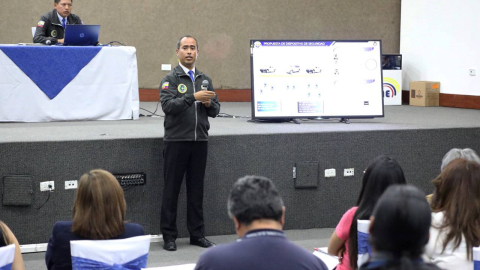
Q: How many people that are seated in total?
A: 8